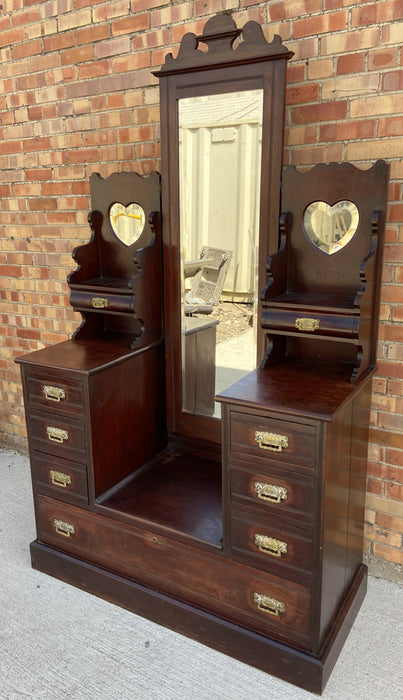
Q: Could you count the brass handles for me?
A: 10